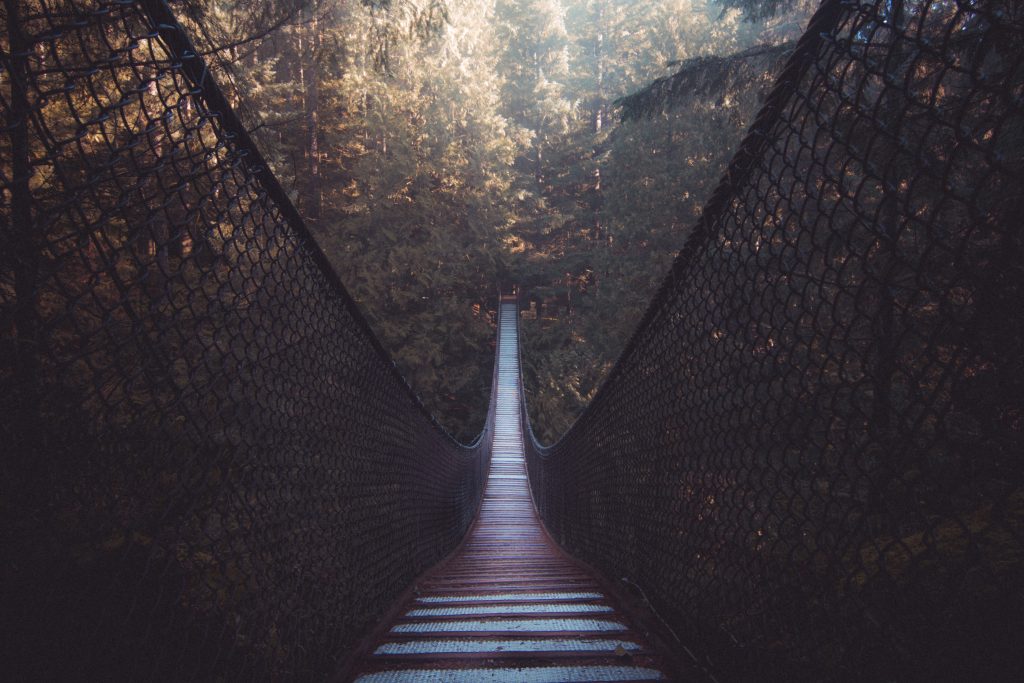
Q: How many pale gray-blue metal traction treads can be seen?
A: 5